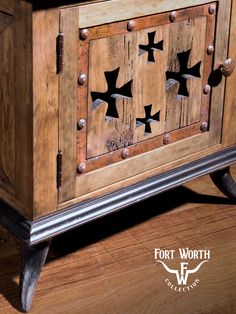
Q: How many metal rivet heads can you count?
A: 12